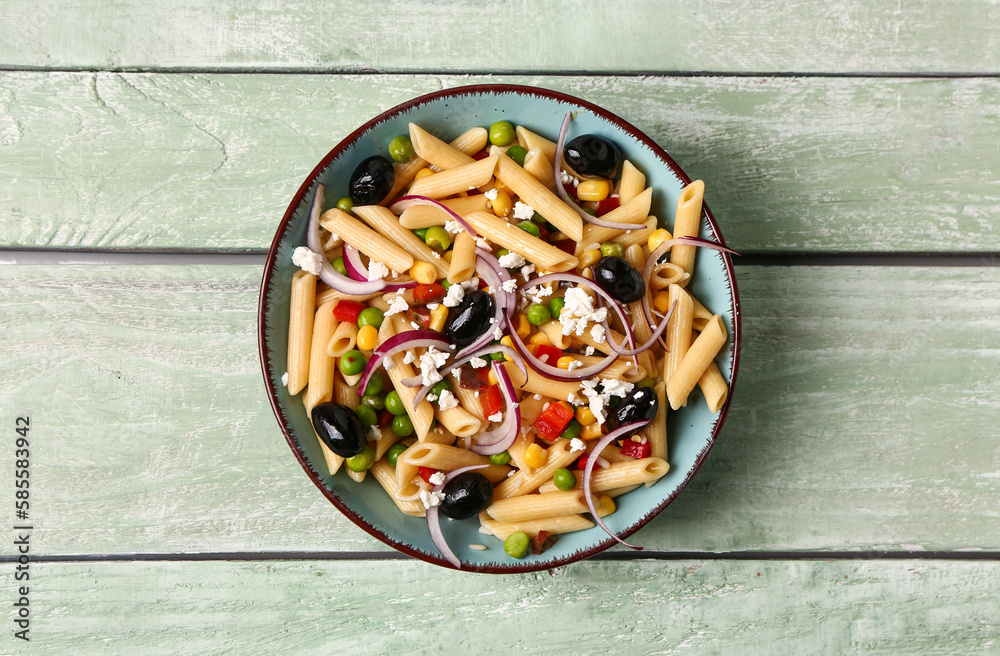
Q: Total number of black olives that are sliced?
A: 0